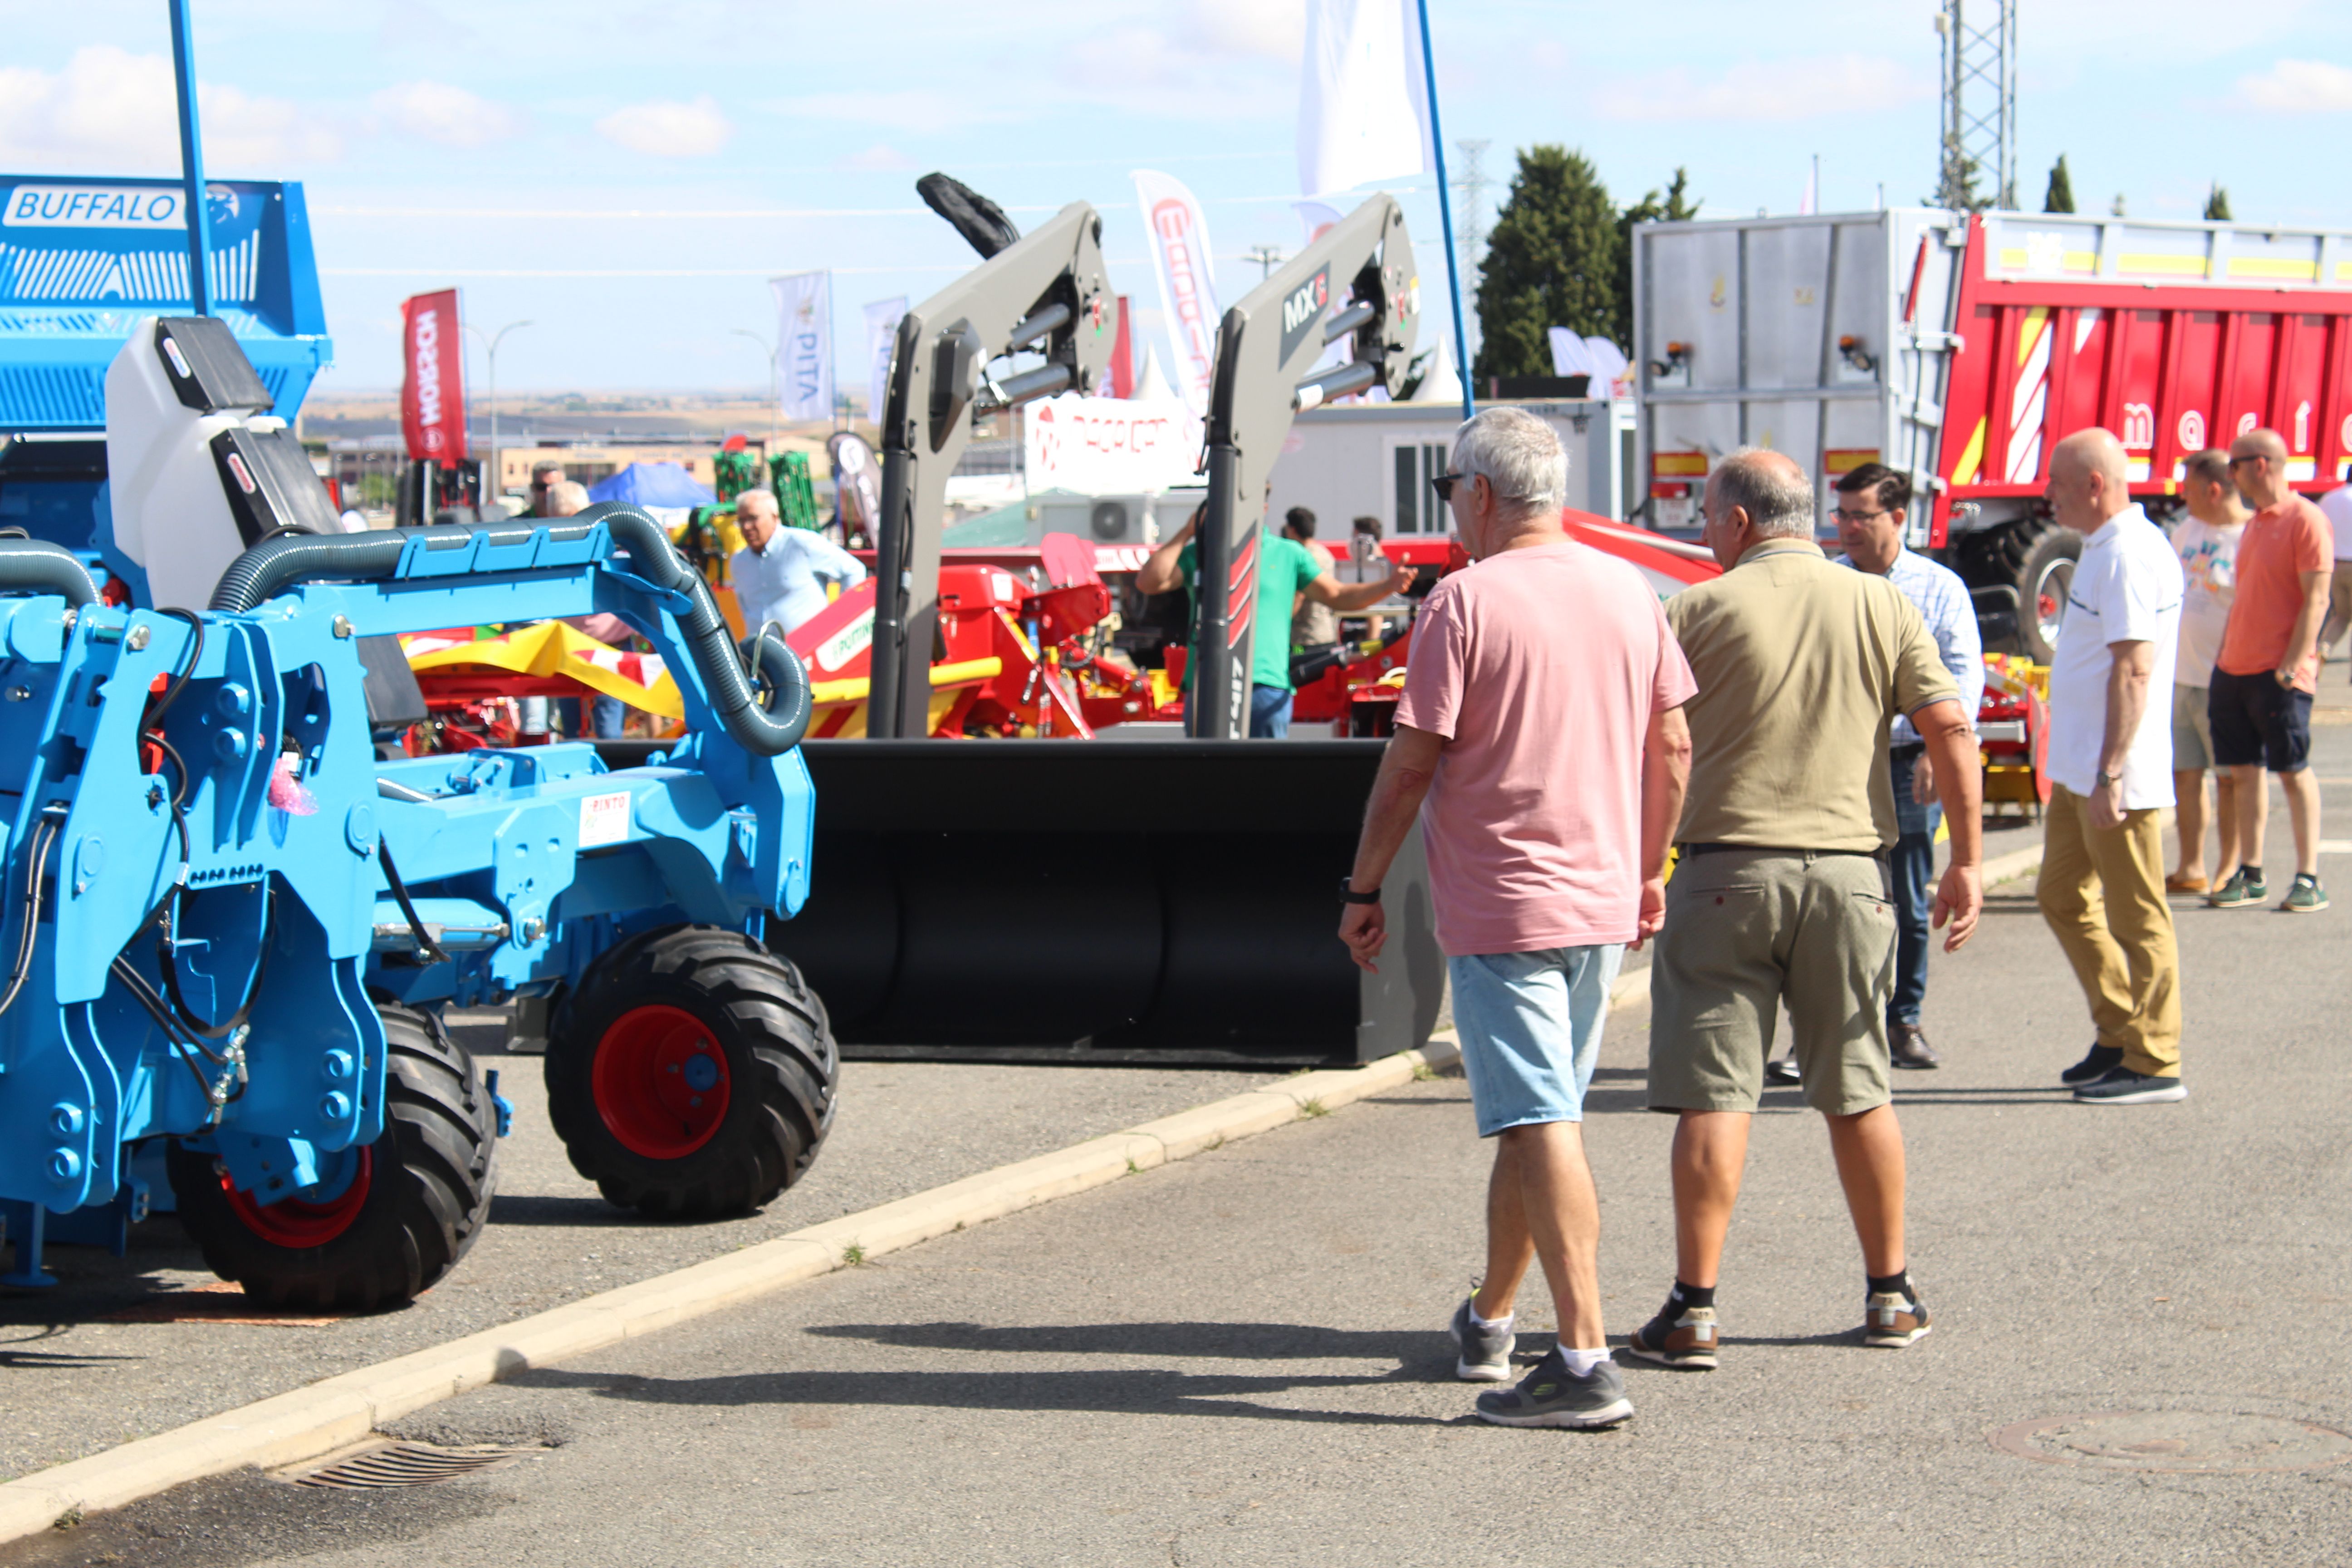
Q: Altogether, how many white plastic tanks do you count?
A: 2